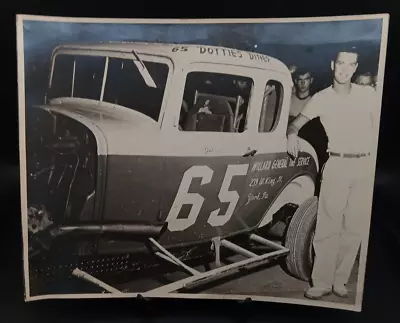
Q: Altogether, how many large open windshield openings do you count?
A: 1